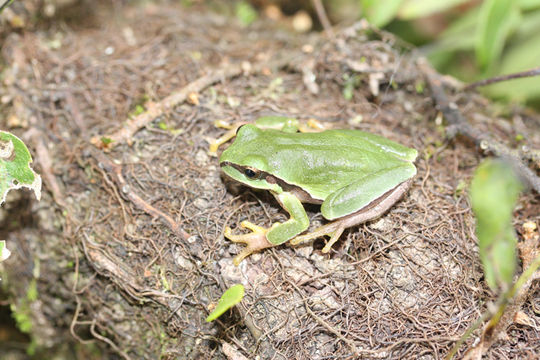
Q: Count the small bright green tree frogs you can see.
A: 1